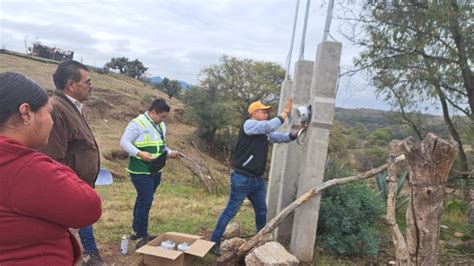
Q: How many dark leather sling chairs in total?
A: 0